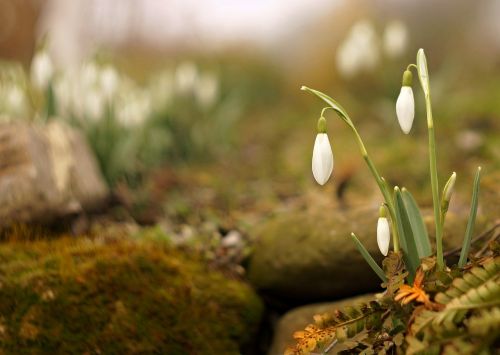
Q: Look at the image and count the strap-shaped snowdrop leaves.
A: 4